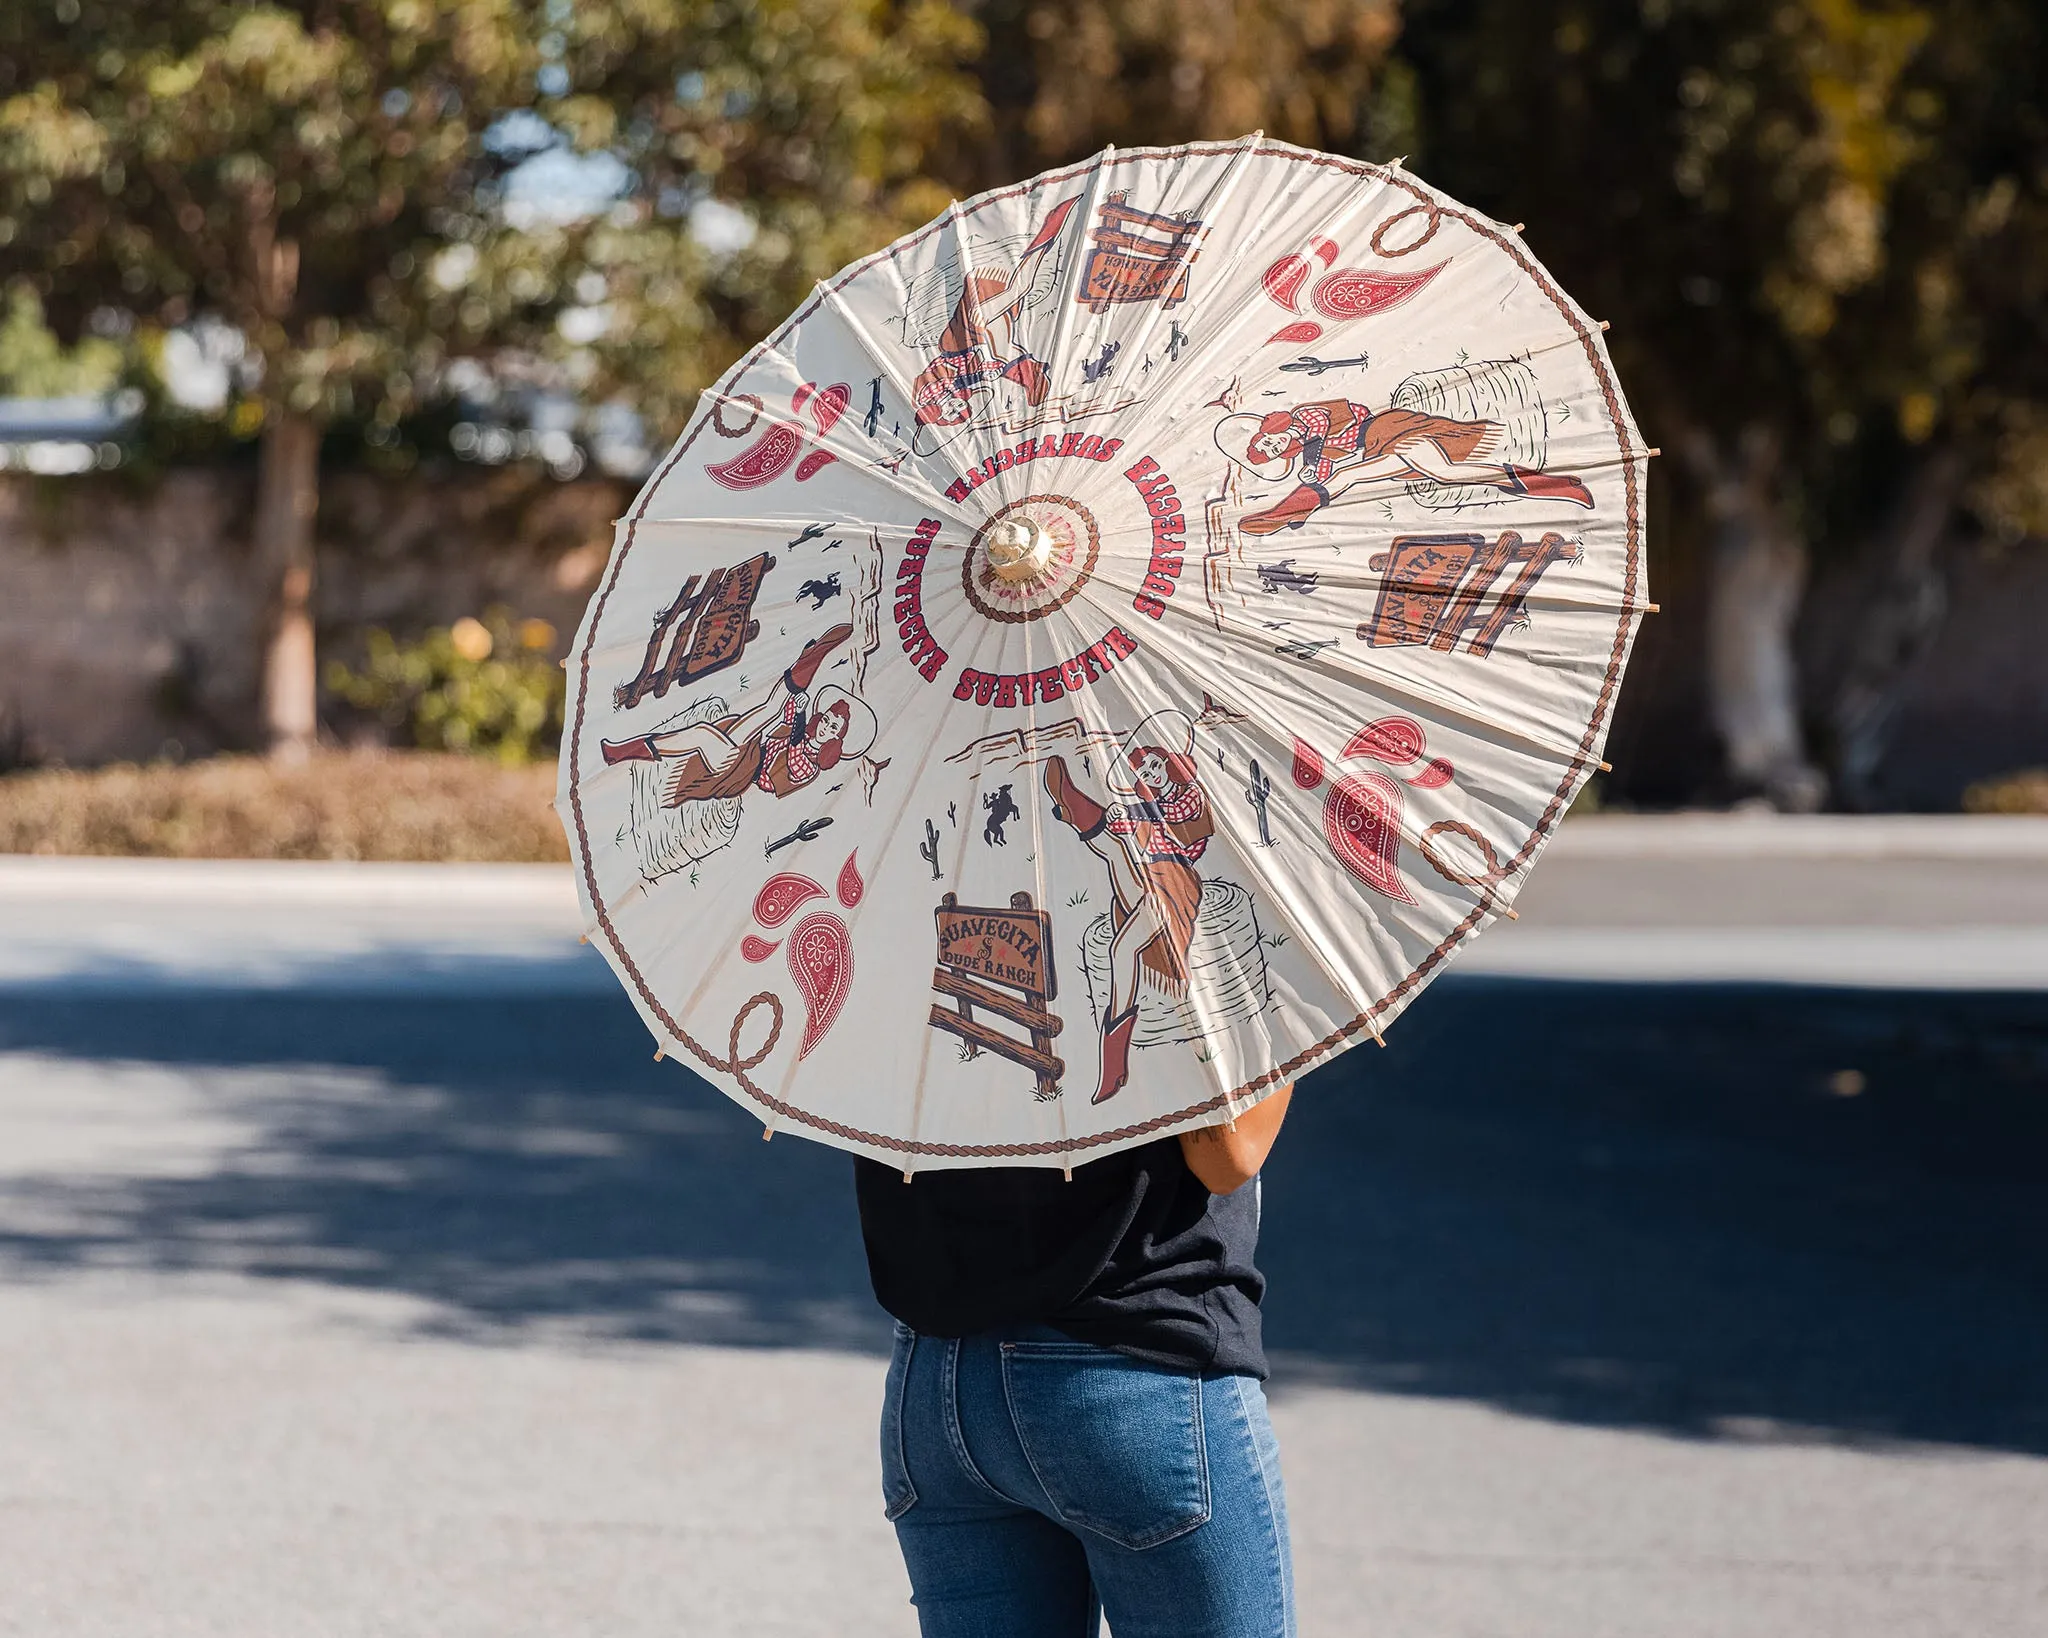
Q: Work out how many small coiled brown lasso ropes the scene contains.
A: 4